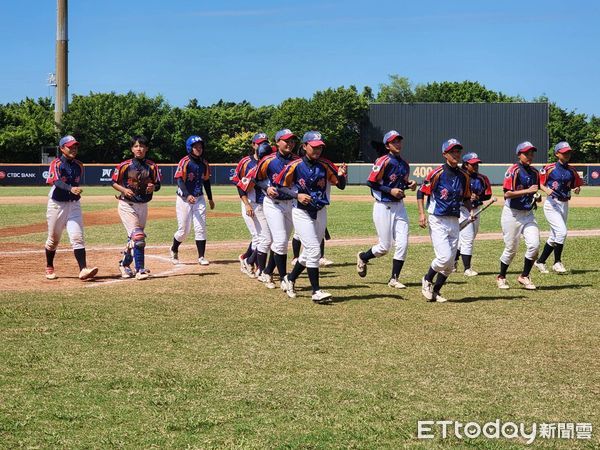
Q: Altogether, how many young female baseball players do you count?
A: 12